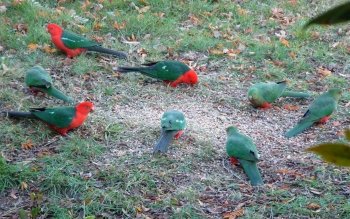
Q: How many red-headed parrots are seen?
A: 3